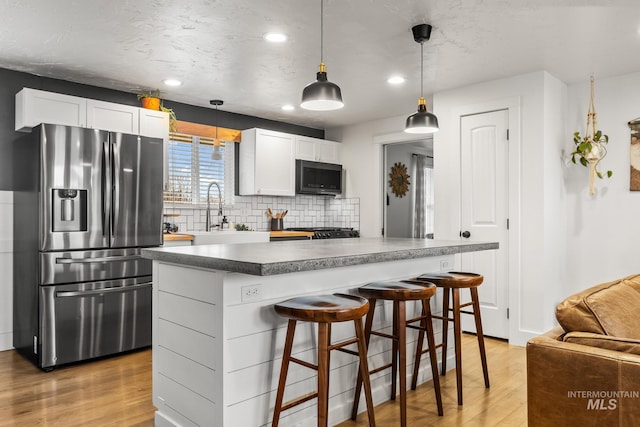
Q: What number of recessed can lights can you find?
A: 4